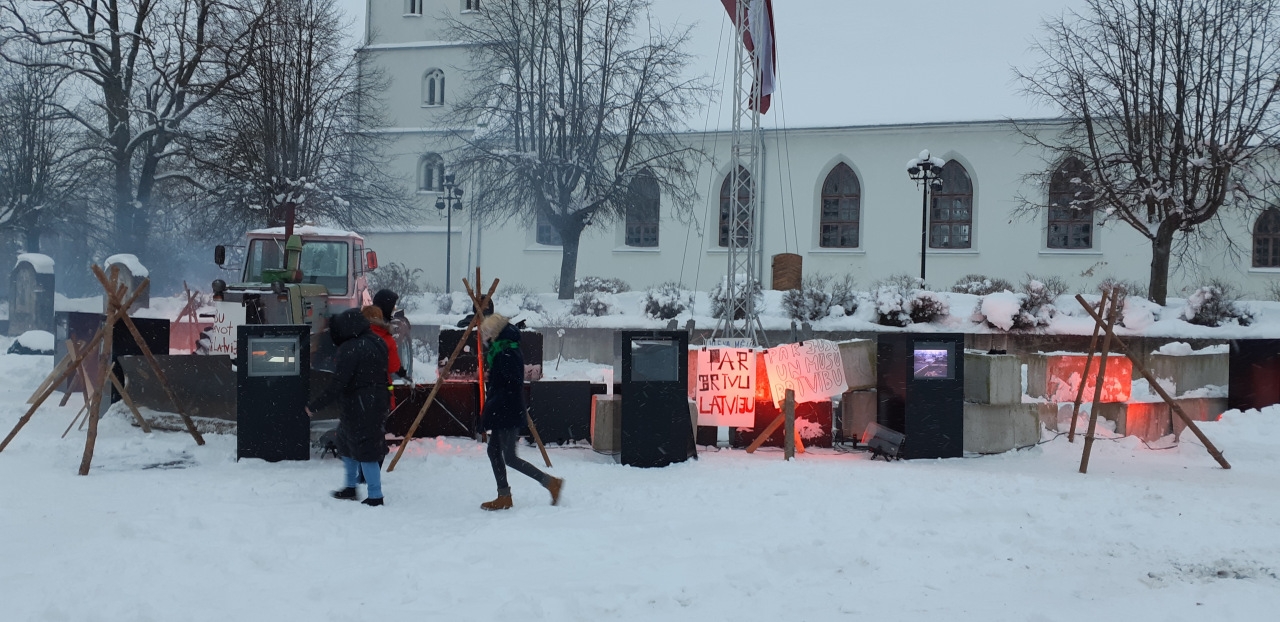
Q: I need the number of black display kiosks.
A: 3